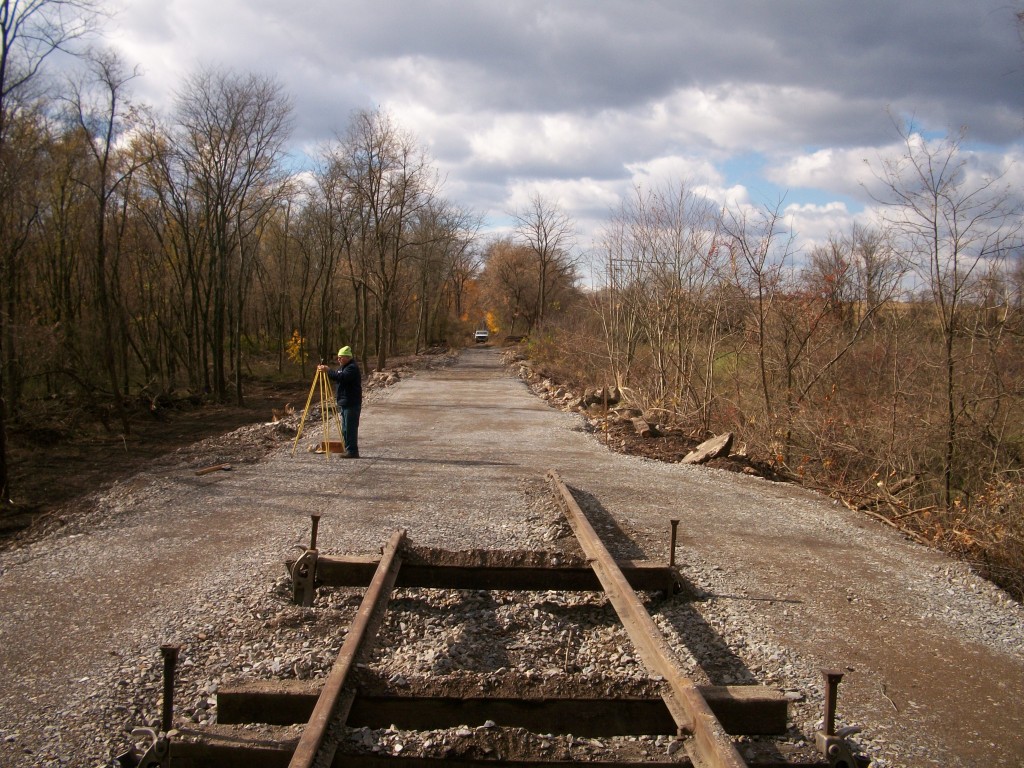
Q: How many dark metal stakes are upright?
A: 4